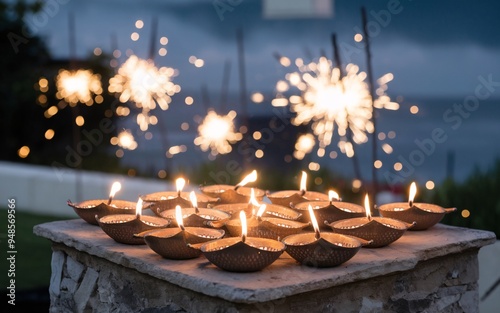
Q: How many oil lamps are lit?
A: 14